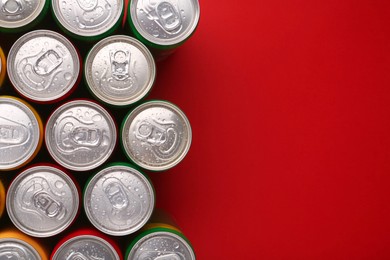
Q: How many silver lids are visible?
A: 13